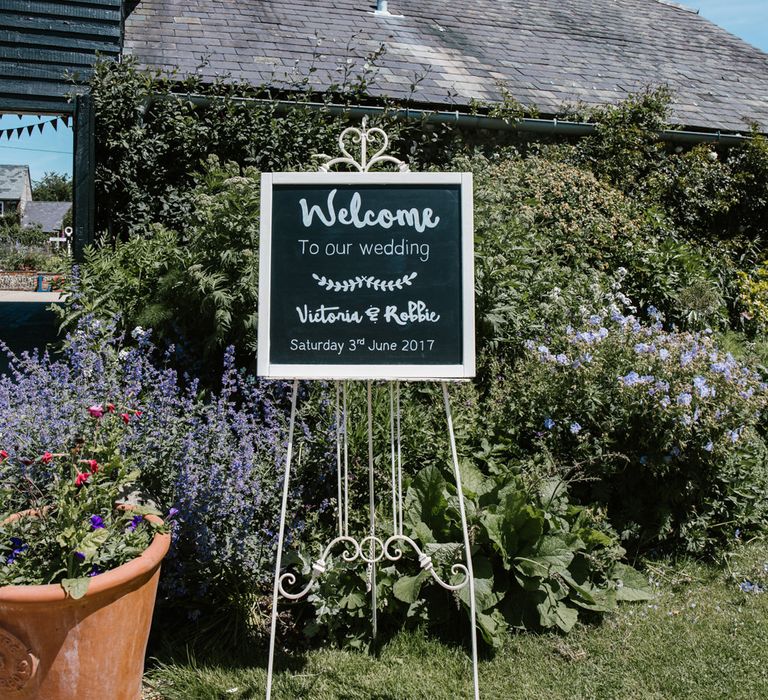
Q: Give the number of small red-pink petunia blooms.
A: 8